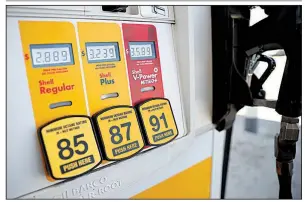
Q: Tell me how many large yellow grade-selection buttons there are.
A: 3